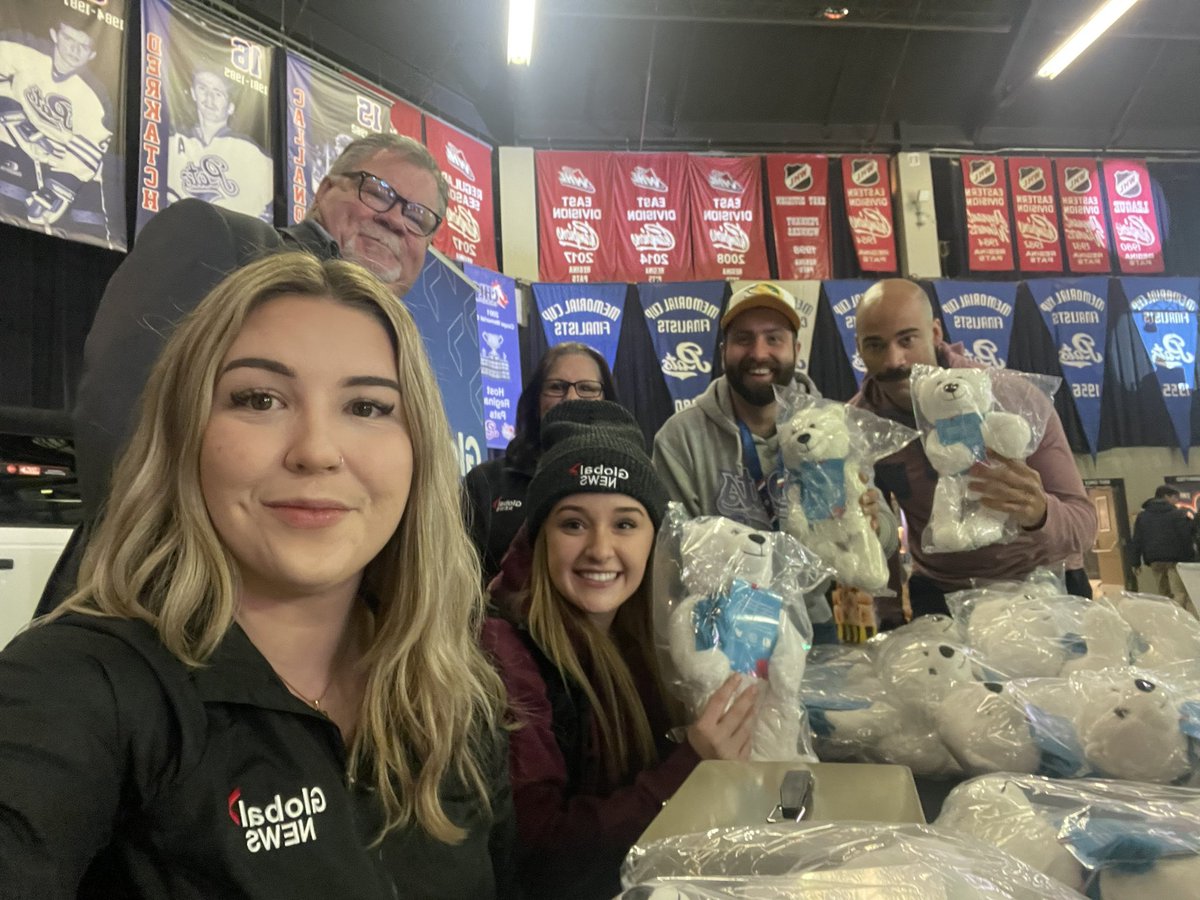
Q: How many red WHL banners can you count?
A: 10